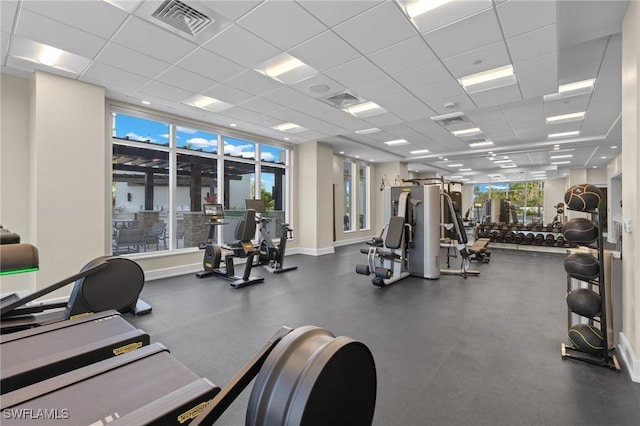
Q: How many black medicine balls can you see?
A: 5